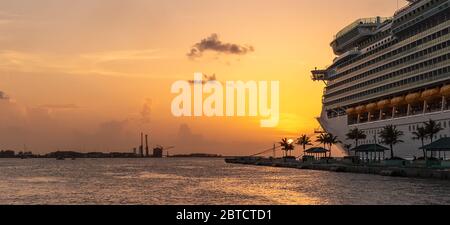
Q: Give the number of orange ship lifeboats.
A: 8